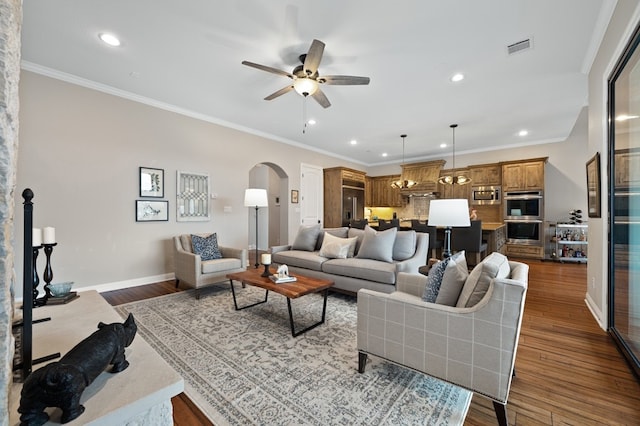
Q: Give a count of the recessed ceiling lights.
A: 7